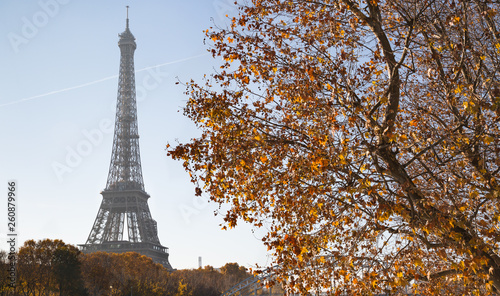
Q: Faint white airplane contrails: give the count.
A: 1